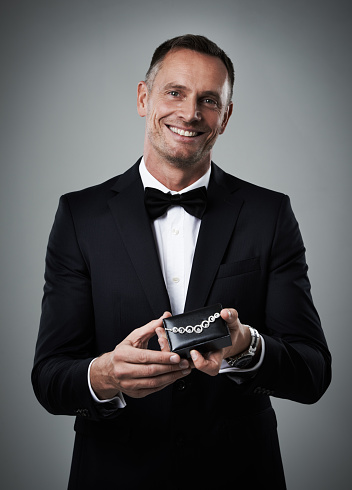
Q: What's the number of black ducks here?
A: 0